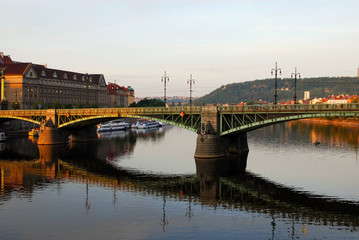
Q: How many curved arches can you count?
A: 3